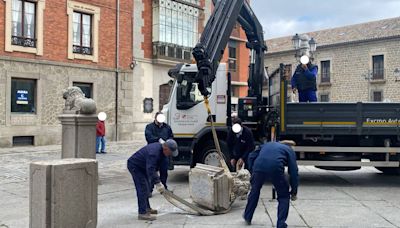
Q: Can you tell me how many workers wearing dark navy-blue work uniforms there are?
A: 5